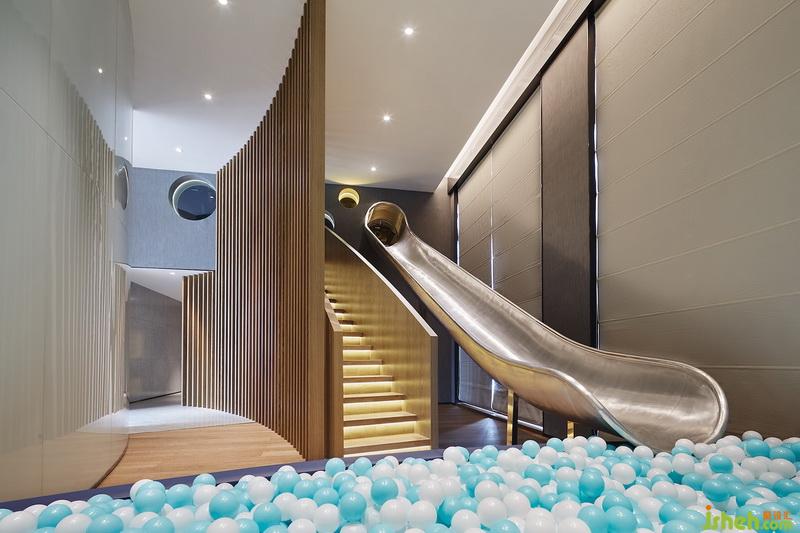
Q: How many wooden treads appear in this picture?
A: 11